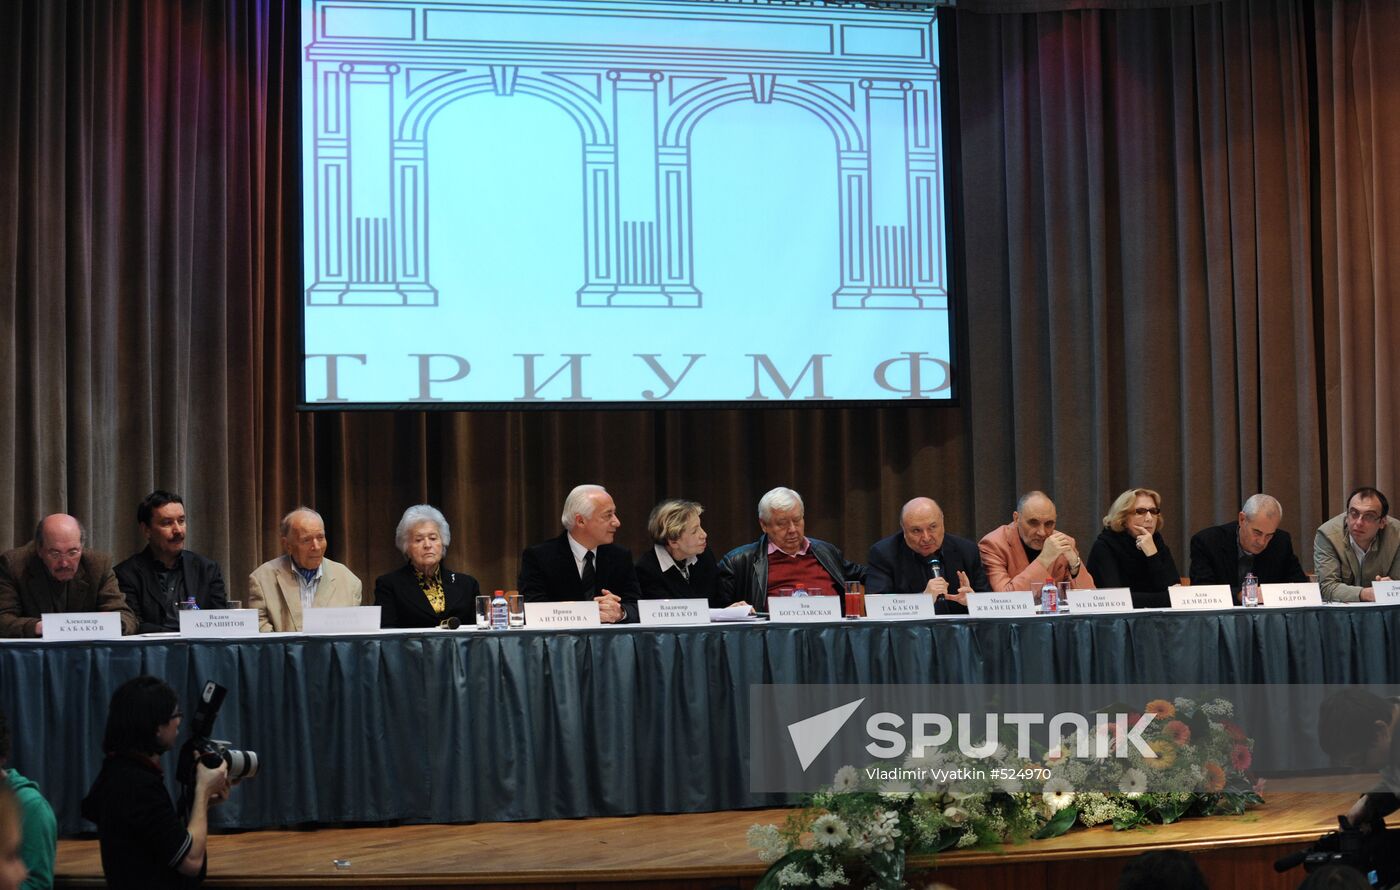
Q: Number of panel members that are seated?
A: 12